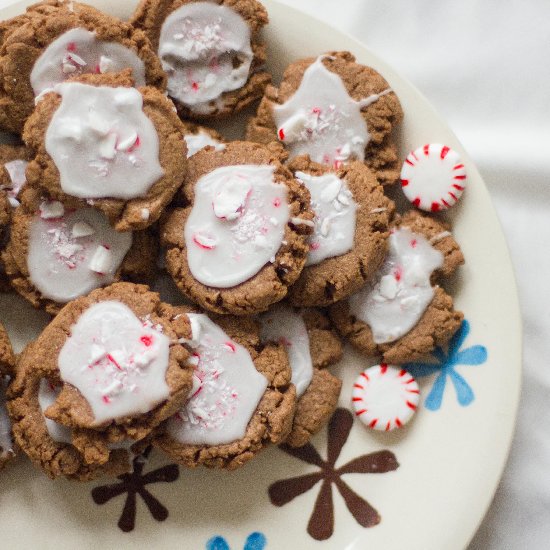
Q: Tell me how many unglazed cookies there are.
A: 0